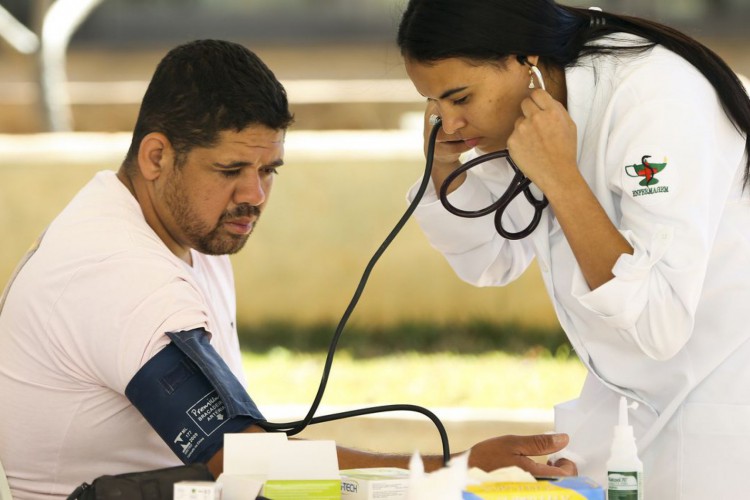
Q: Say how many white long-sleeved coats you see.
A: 1